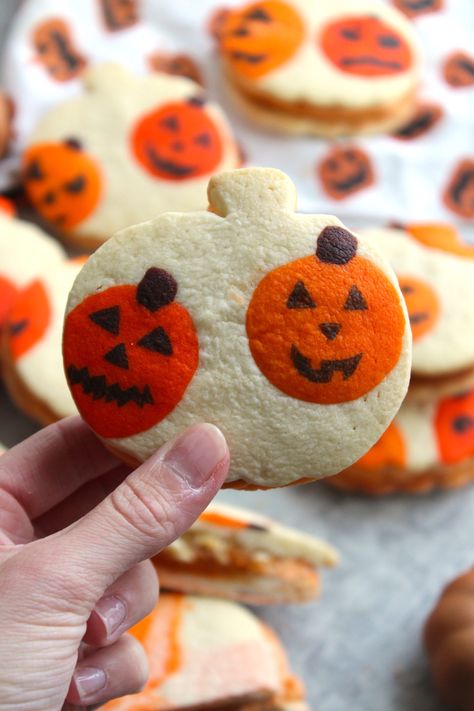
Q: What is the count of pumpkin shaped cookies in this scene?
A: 2